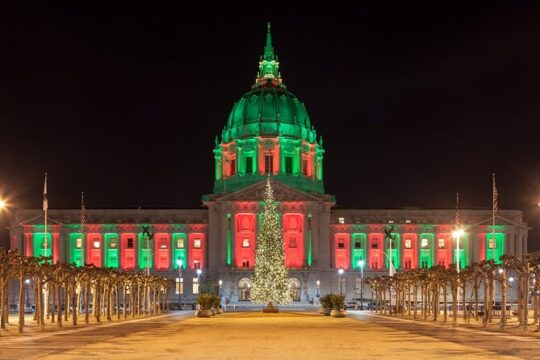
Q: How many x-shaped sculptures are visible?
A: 2